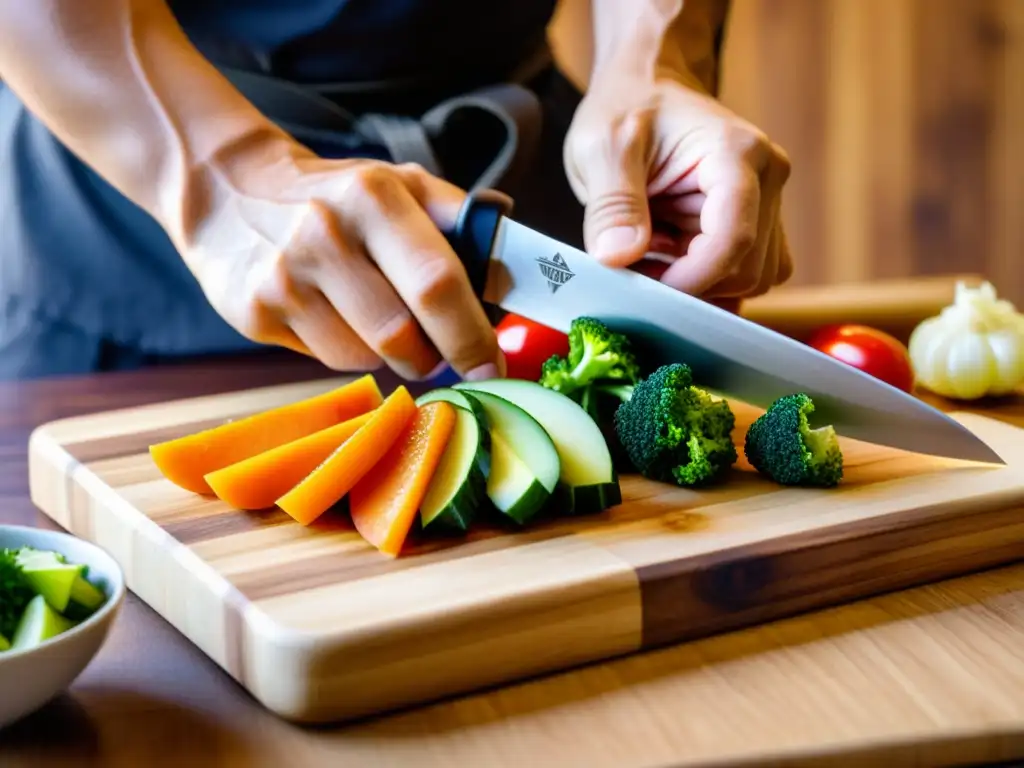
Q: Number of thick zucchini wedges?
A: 3